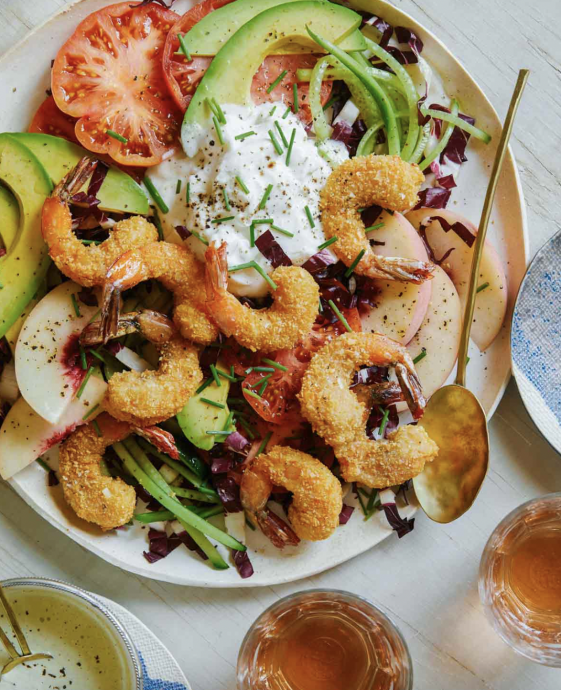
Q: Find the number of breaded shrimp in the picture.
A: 9